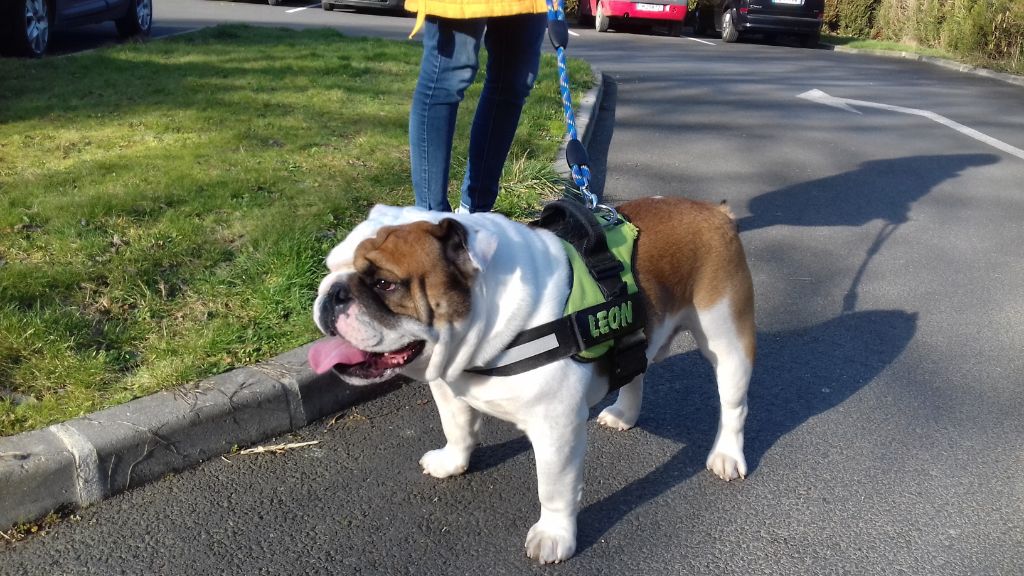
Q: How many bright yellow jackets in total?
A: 1